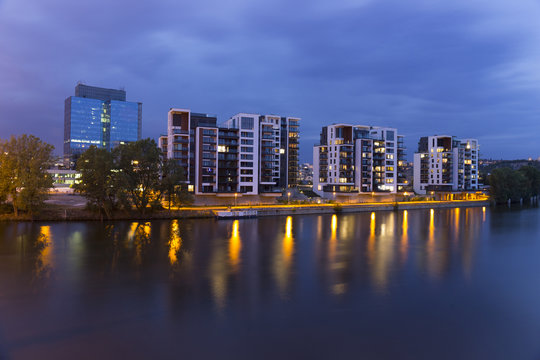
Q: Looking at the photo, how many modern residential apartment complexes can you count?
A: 3